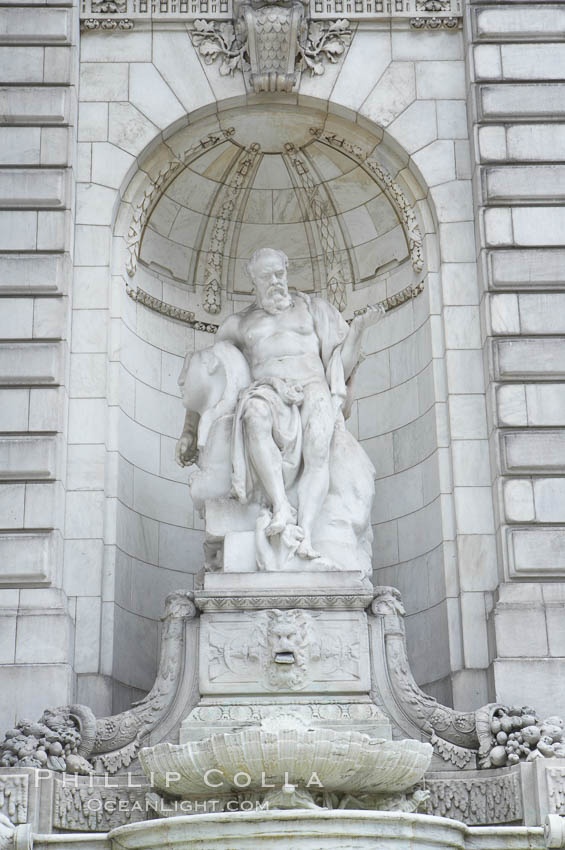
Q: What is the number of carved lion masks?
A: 1